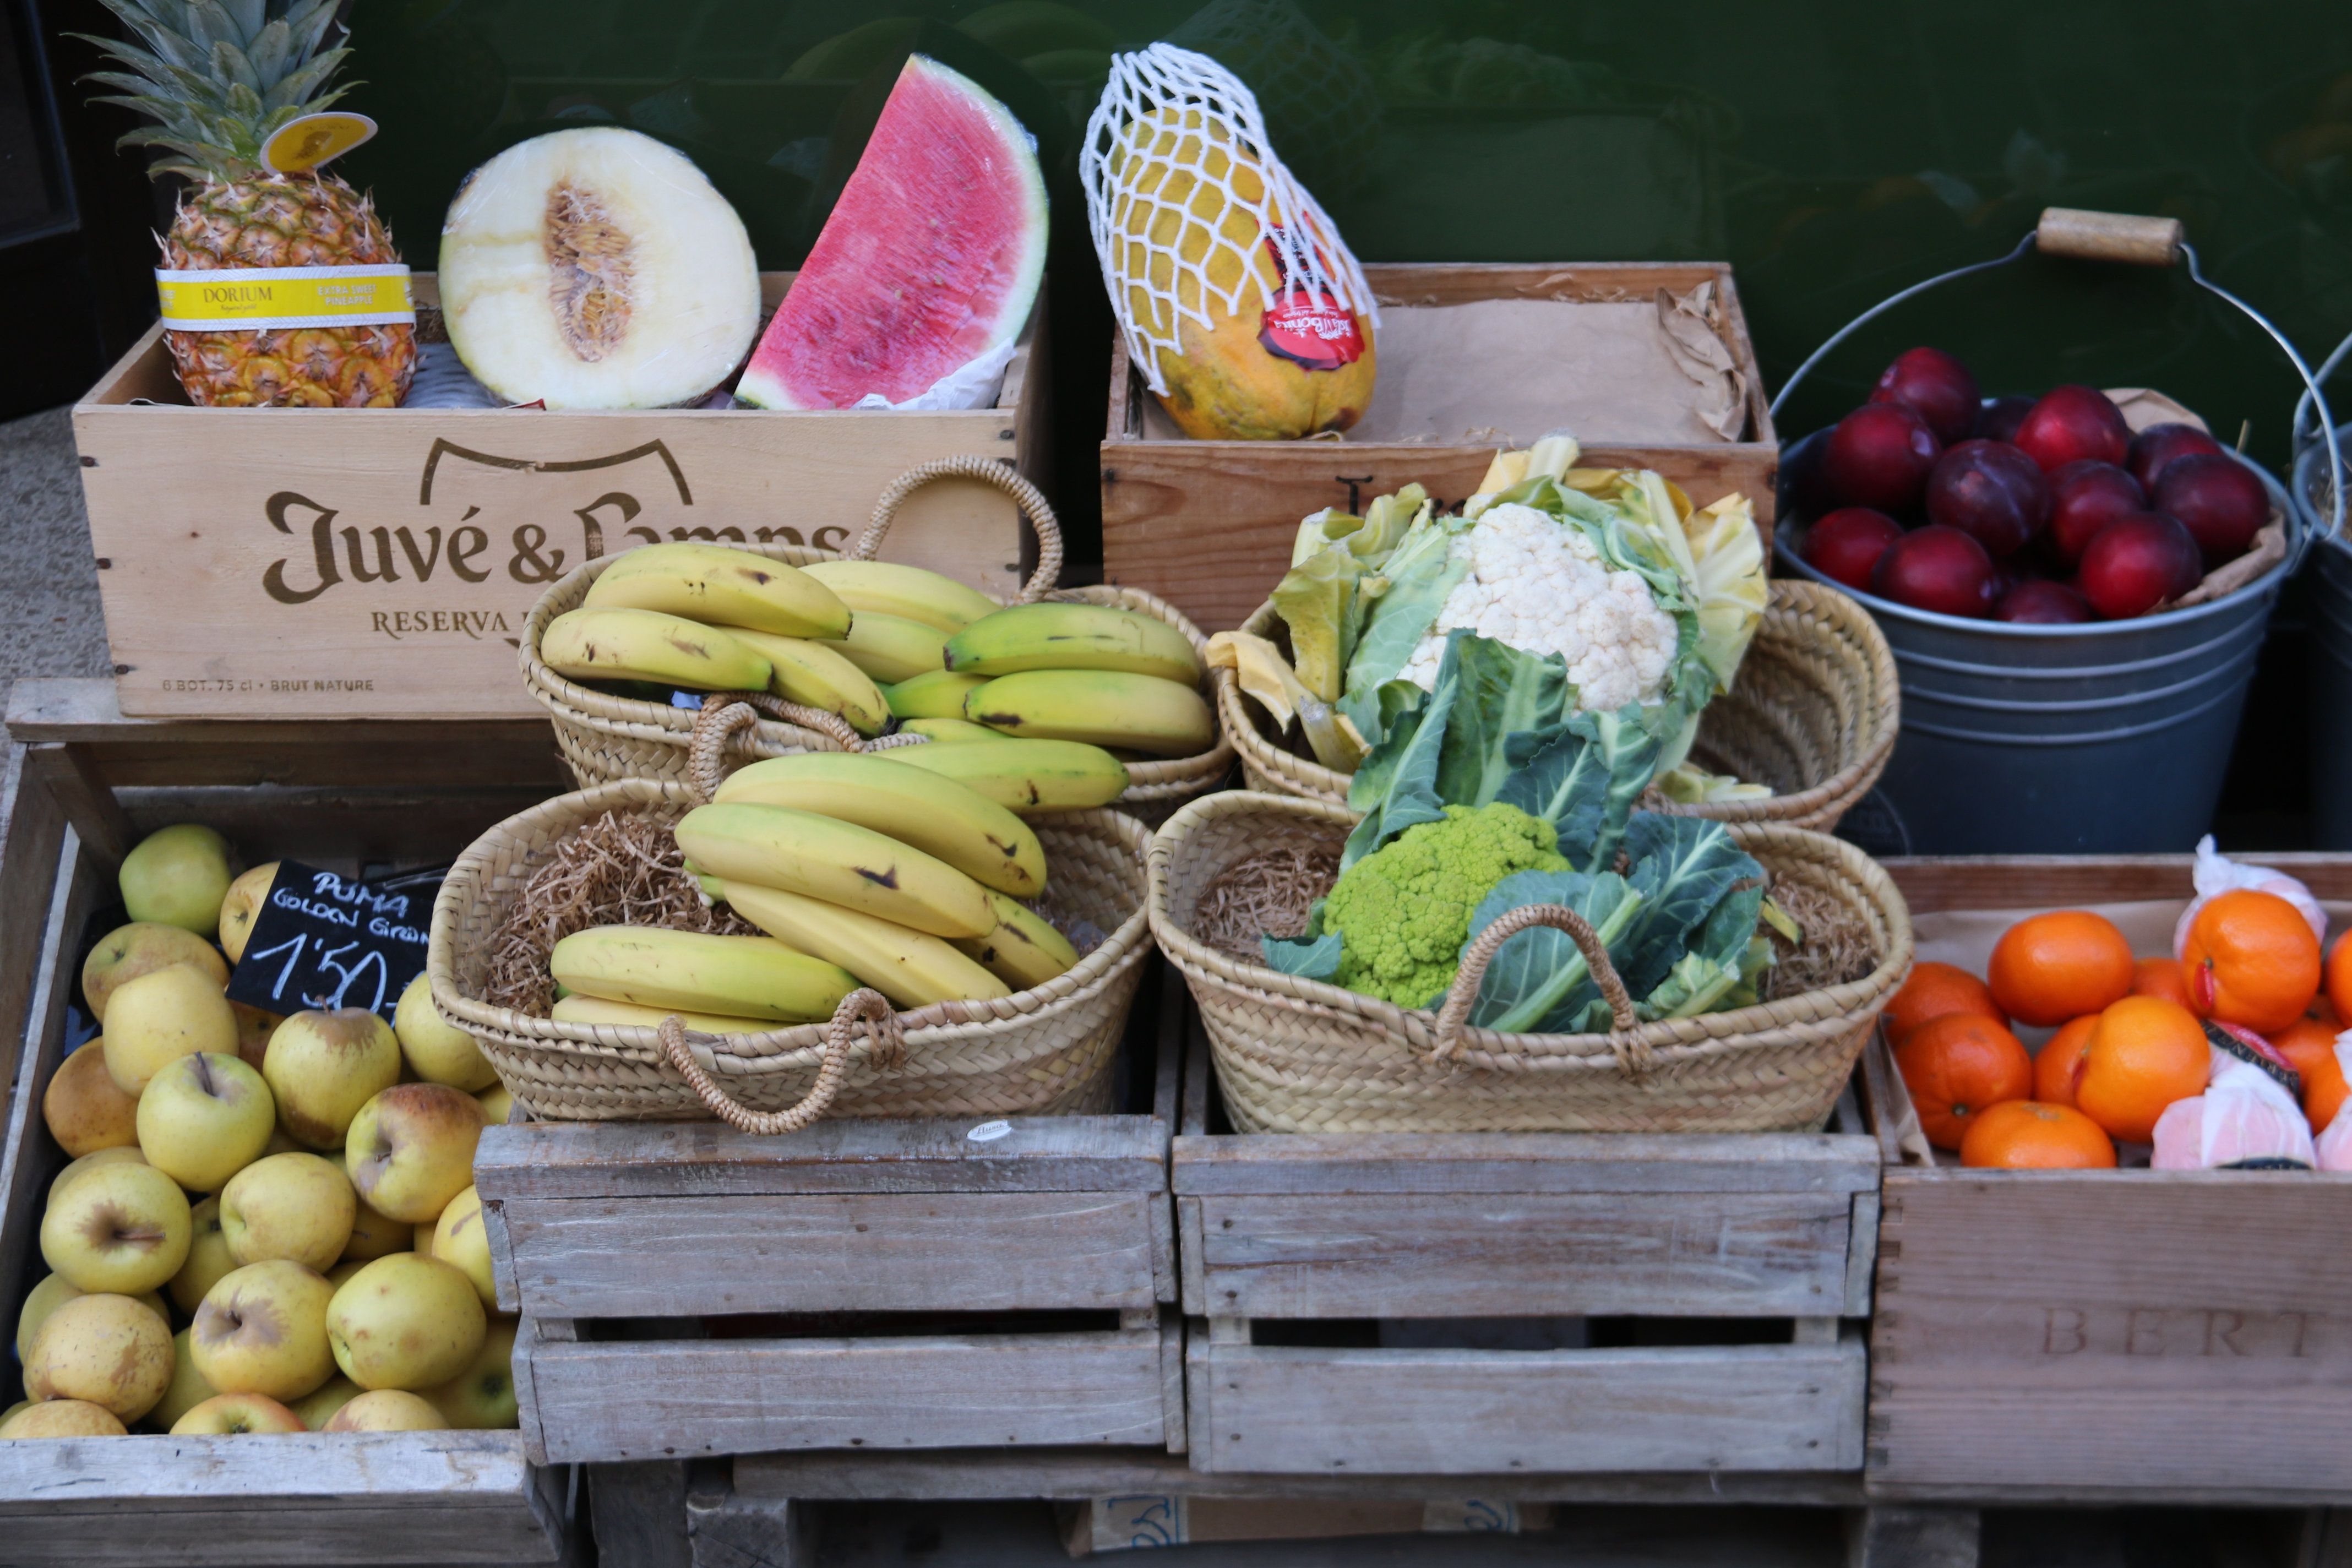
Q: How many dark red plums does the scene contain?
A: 12